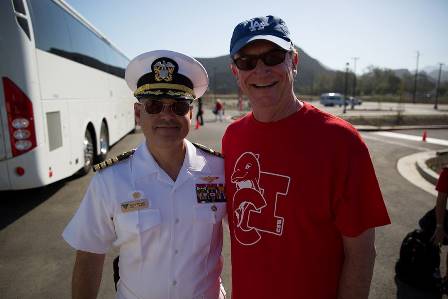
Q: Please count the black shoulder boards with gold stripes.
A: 2